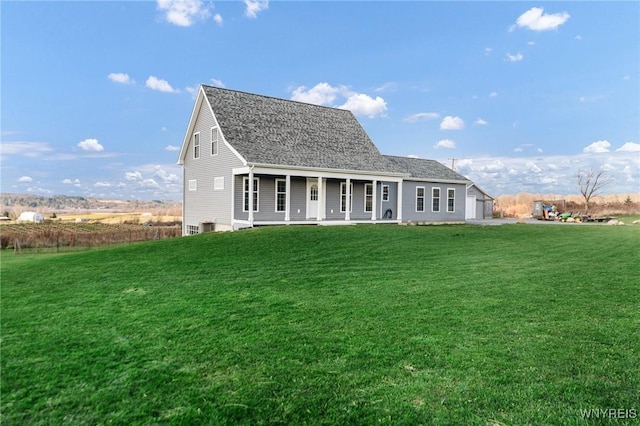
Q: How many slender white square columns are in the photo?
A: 6